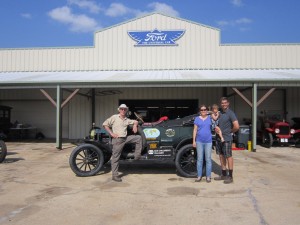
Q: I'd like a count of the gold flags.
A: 0